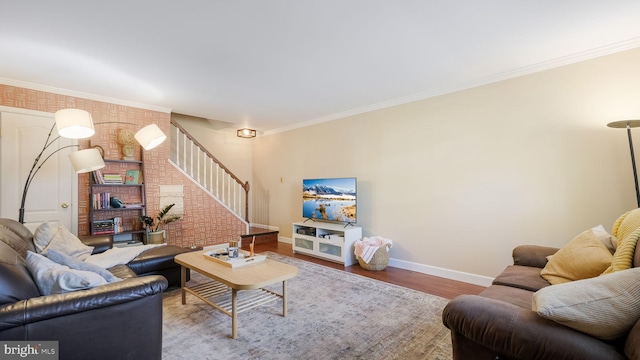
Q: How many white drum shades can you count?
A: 3